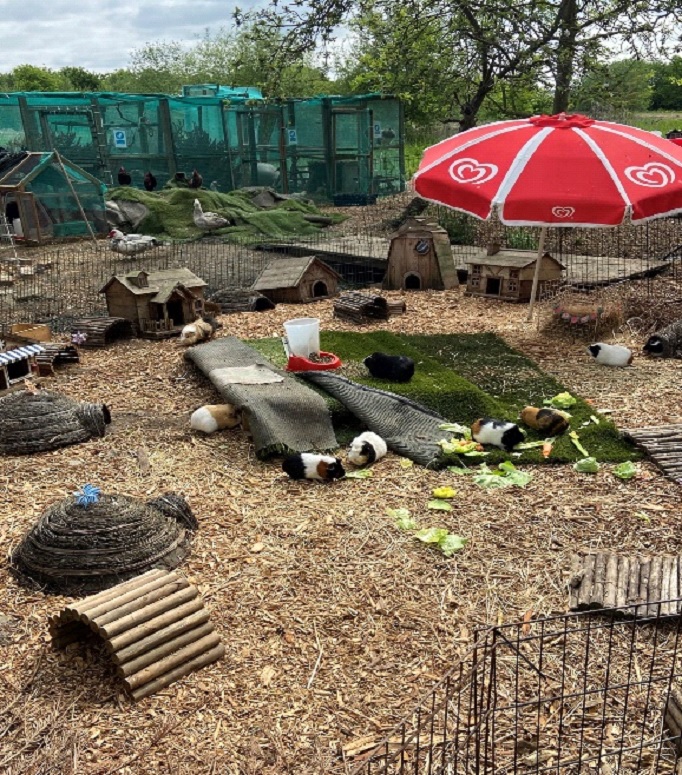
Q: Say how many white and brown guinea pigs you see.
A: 2